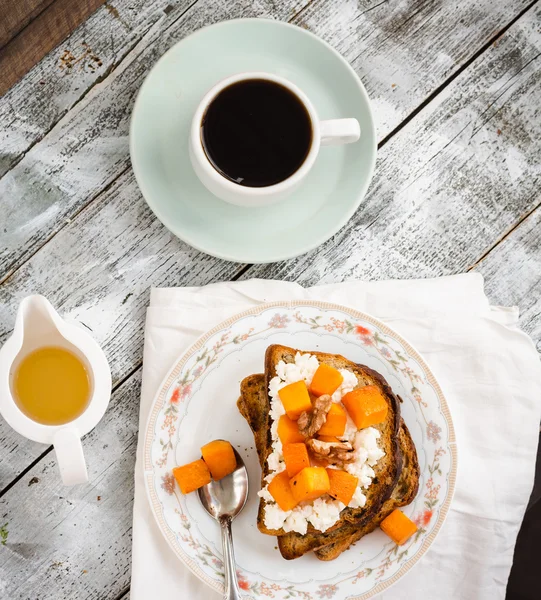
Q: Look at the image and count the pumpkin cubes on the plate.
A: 12